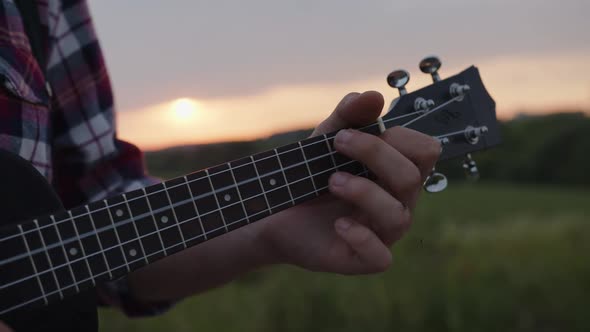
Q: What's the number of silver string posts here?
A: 4